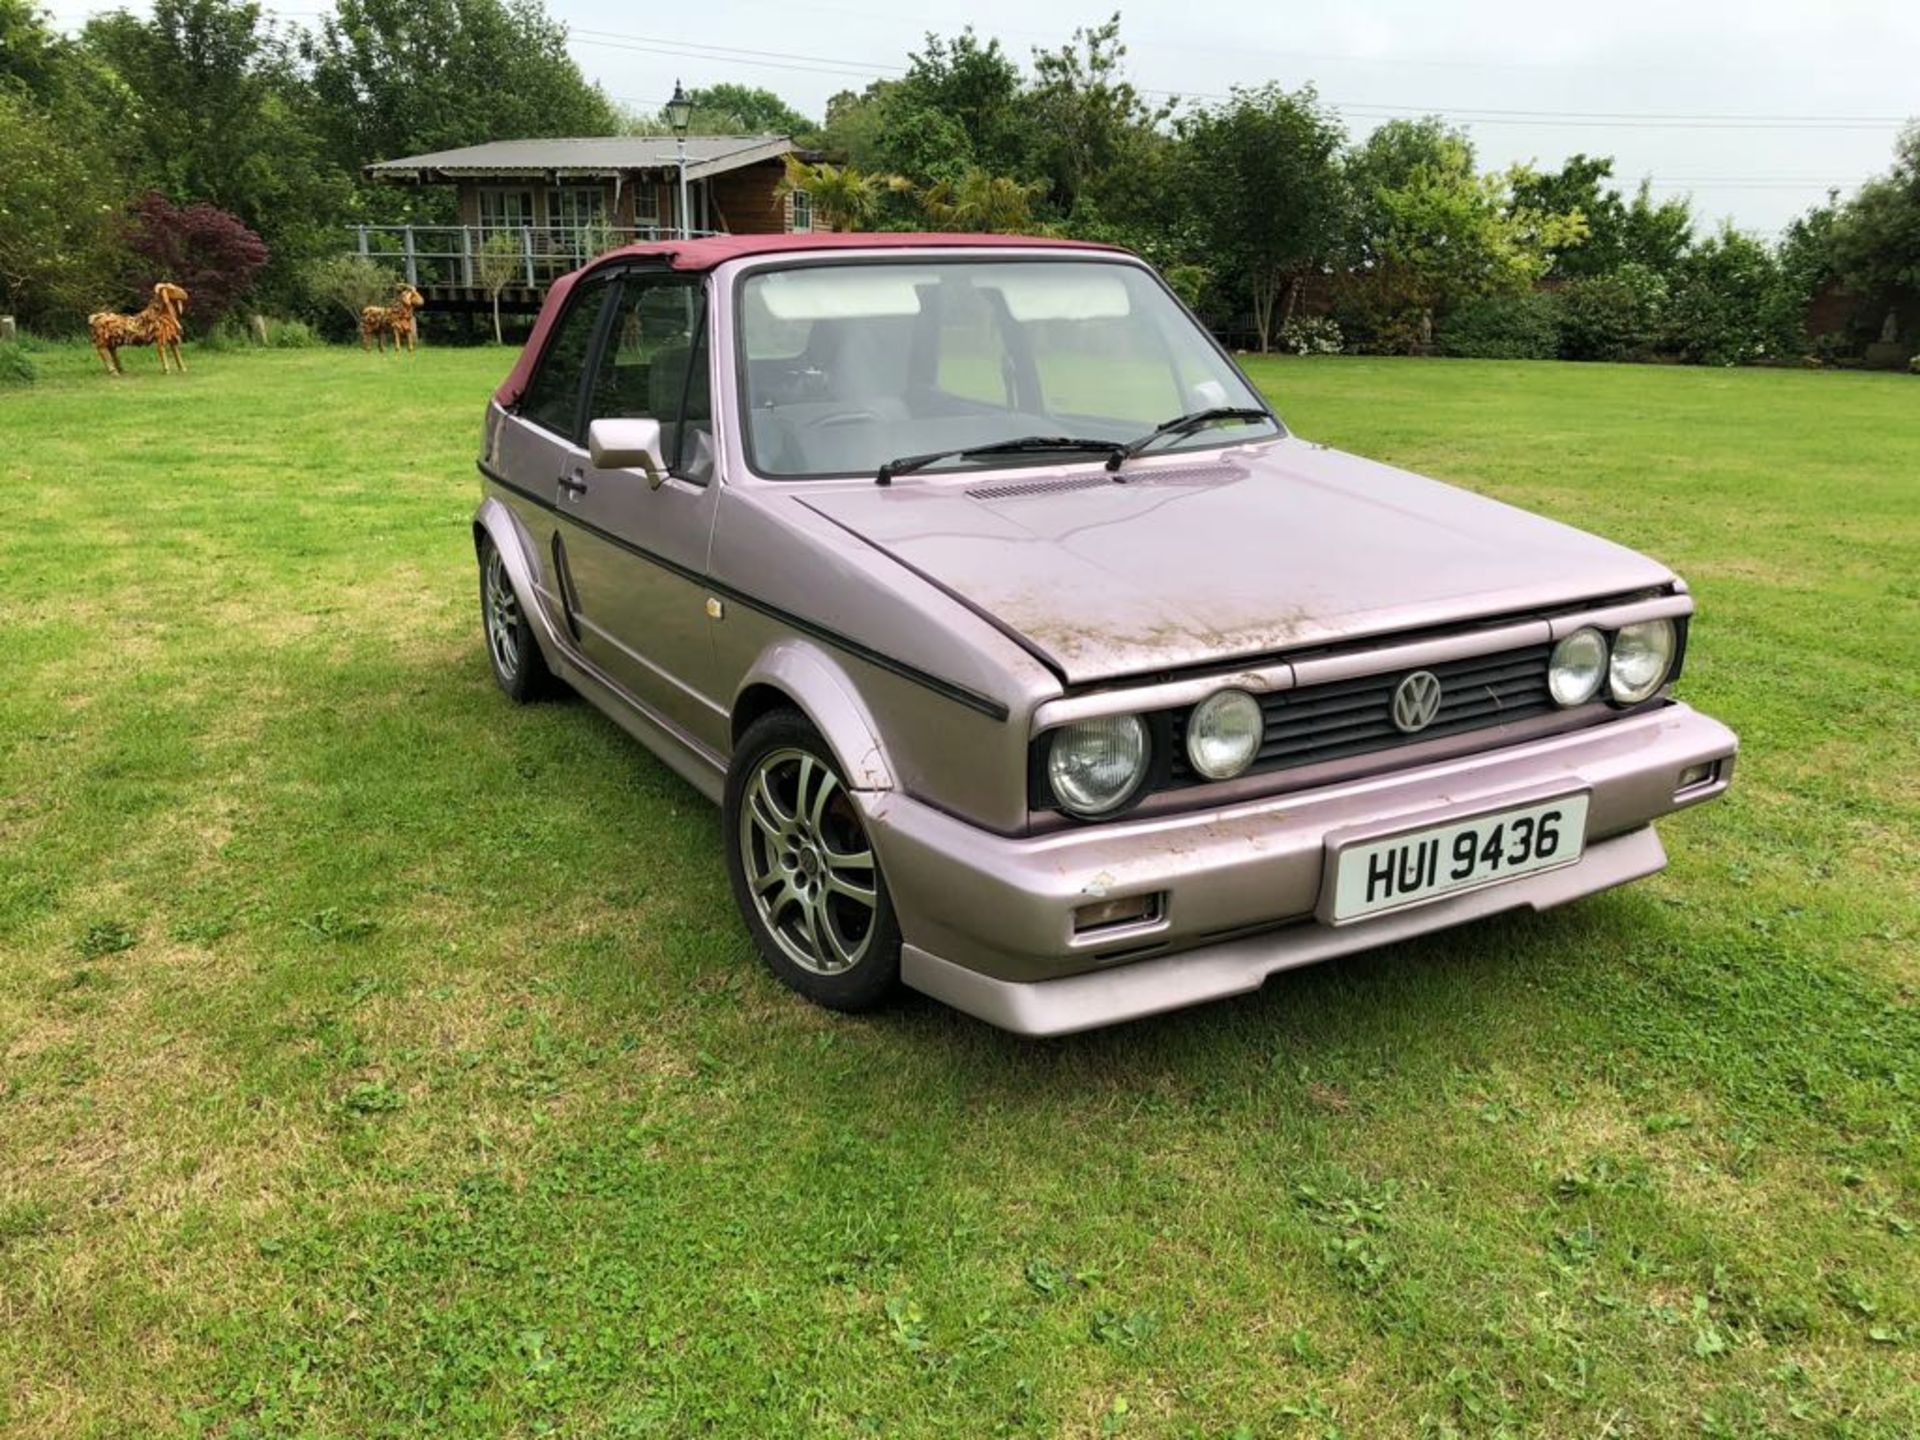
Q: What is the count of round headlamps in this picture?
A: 4